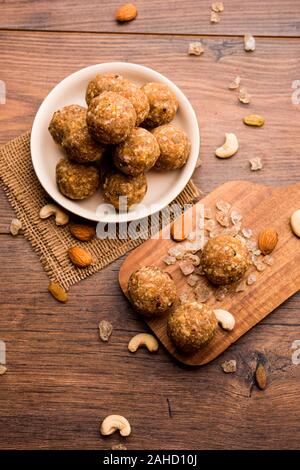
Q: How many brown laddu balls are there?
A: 13